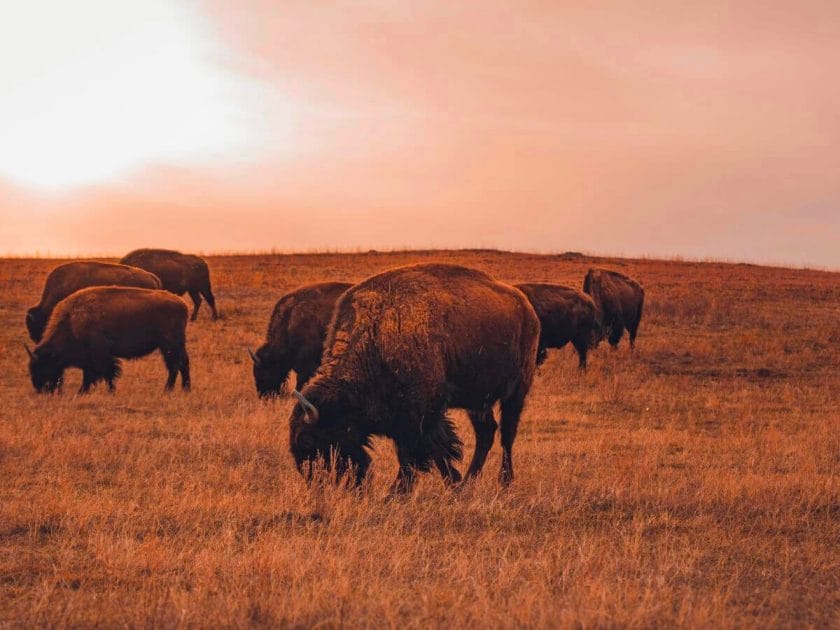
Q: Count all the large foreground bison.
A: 1